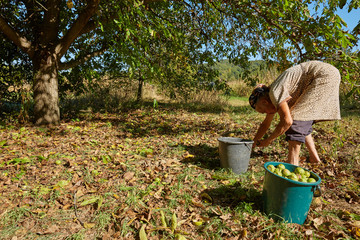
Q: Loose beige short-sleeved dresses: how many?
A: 1